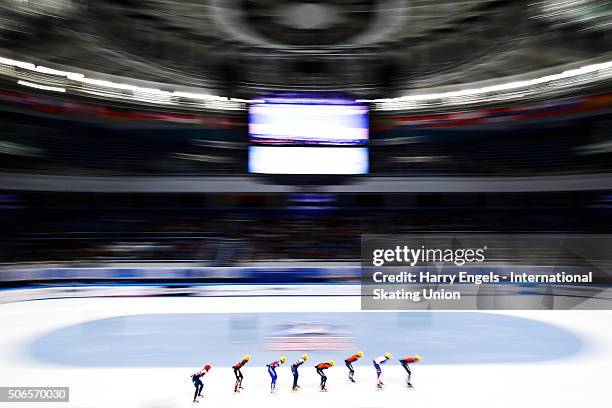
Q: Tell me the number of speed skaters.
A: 8